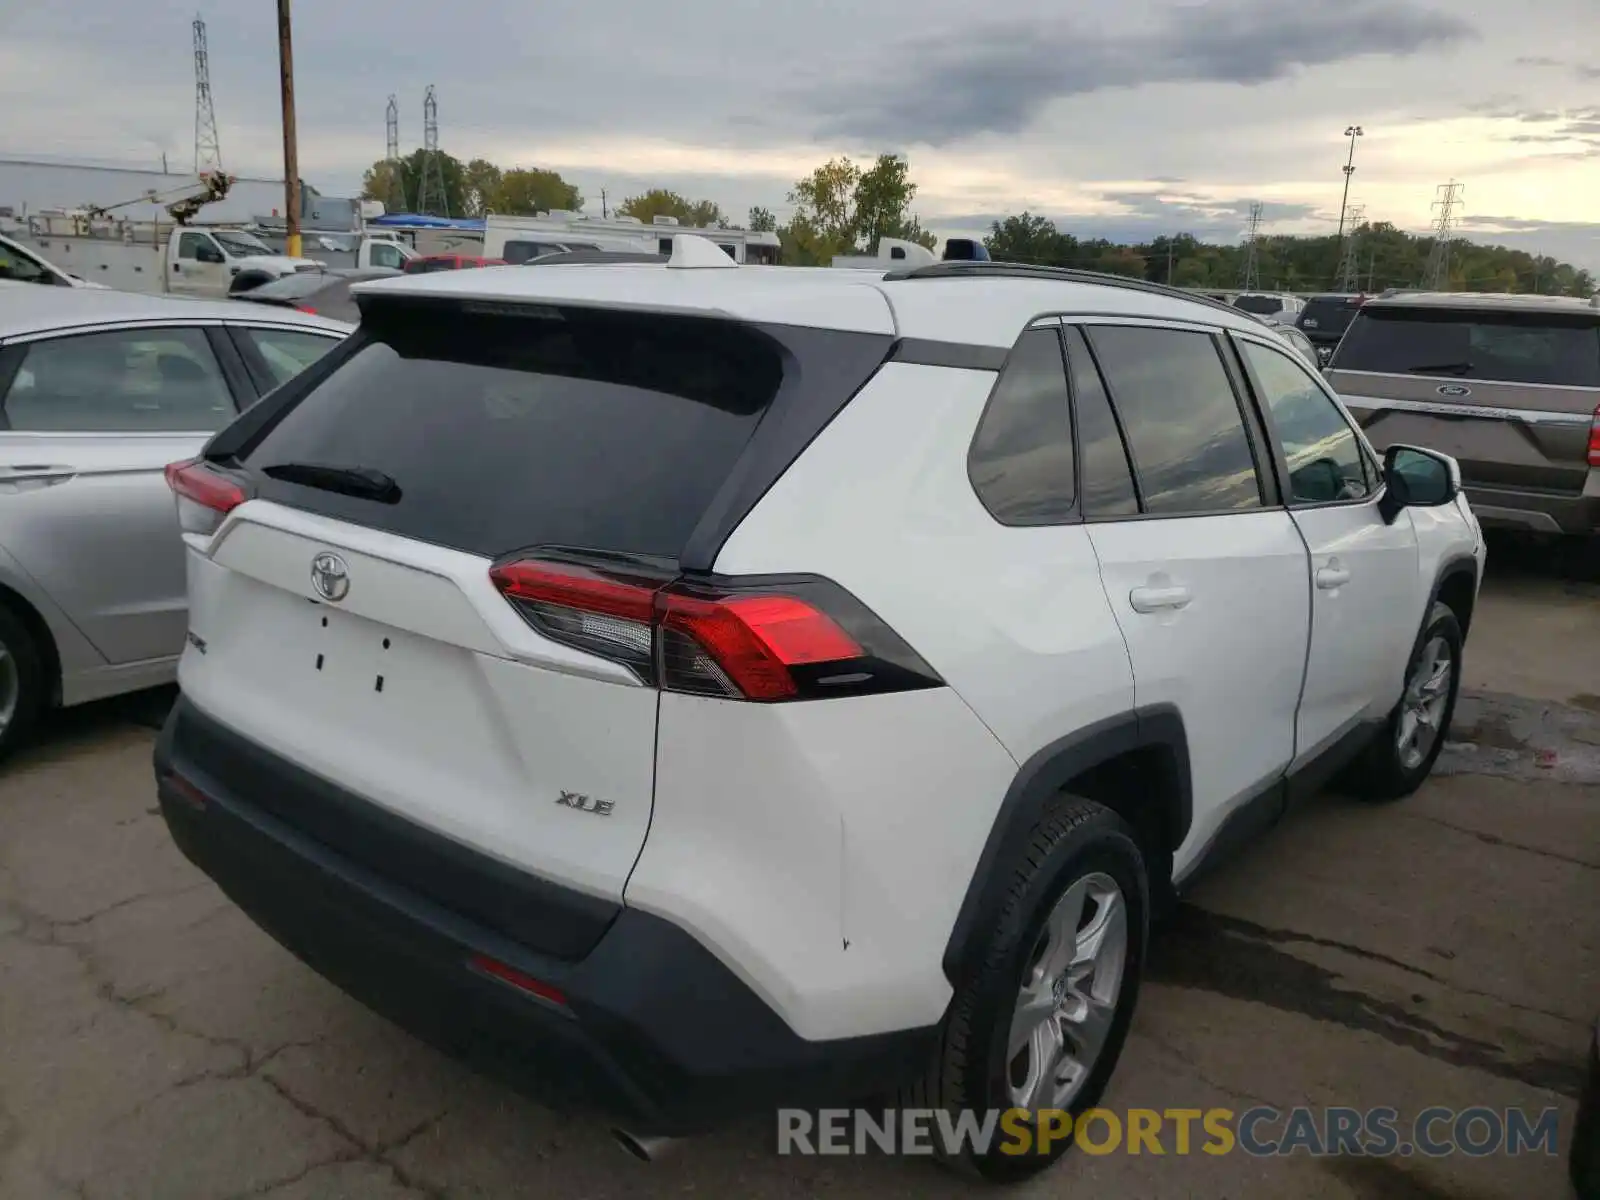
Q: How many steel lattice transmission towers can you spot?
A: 6